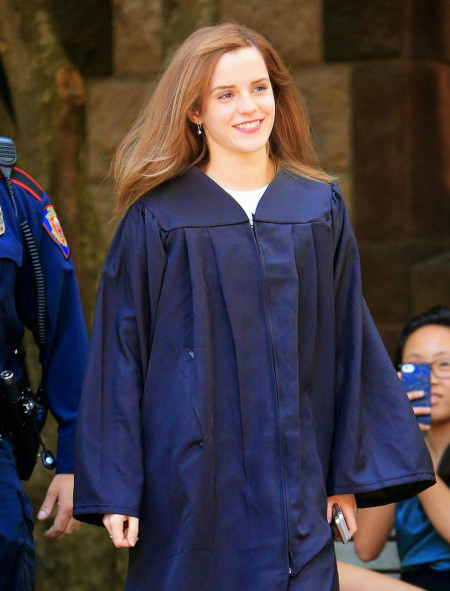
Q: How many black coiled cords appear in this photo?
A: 1